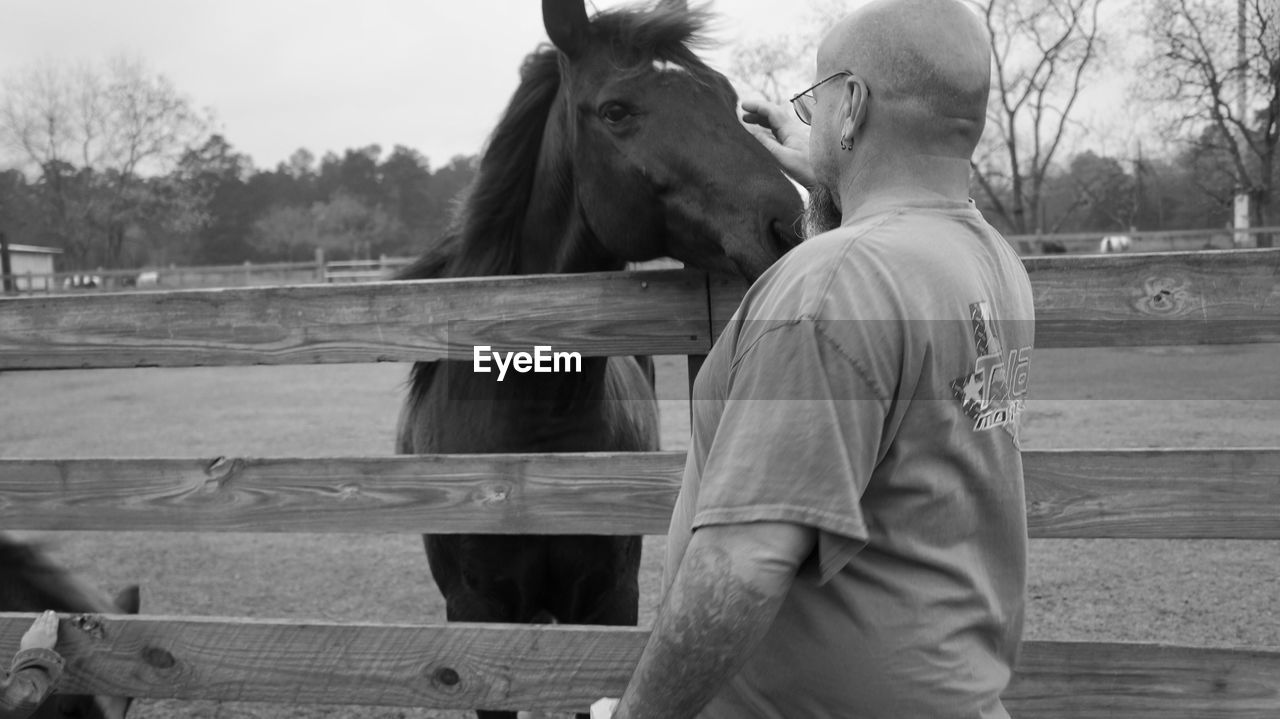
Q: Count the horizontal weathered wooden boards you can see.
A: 3